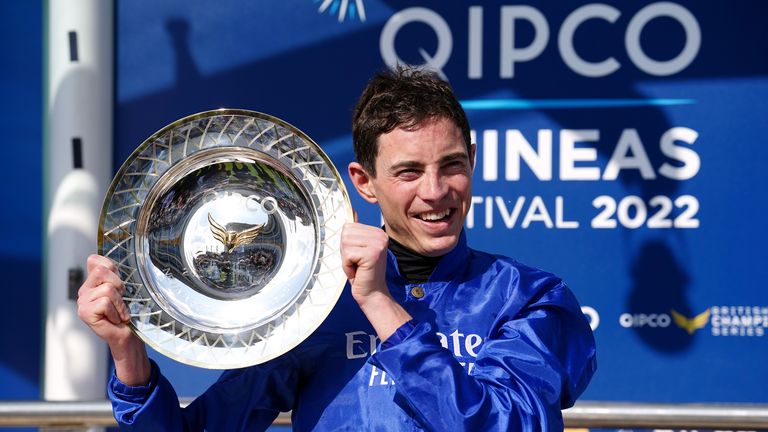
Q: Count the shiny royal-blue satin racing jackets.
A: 1